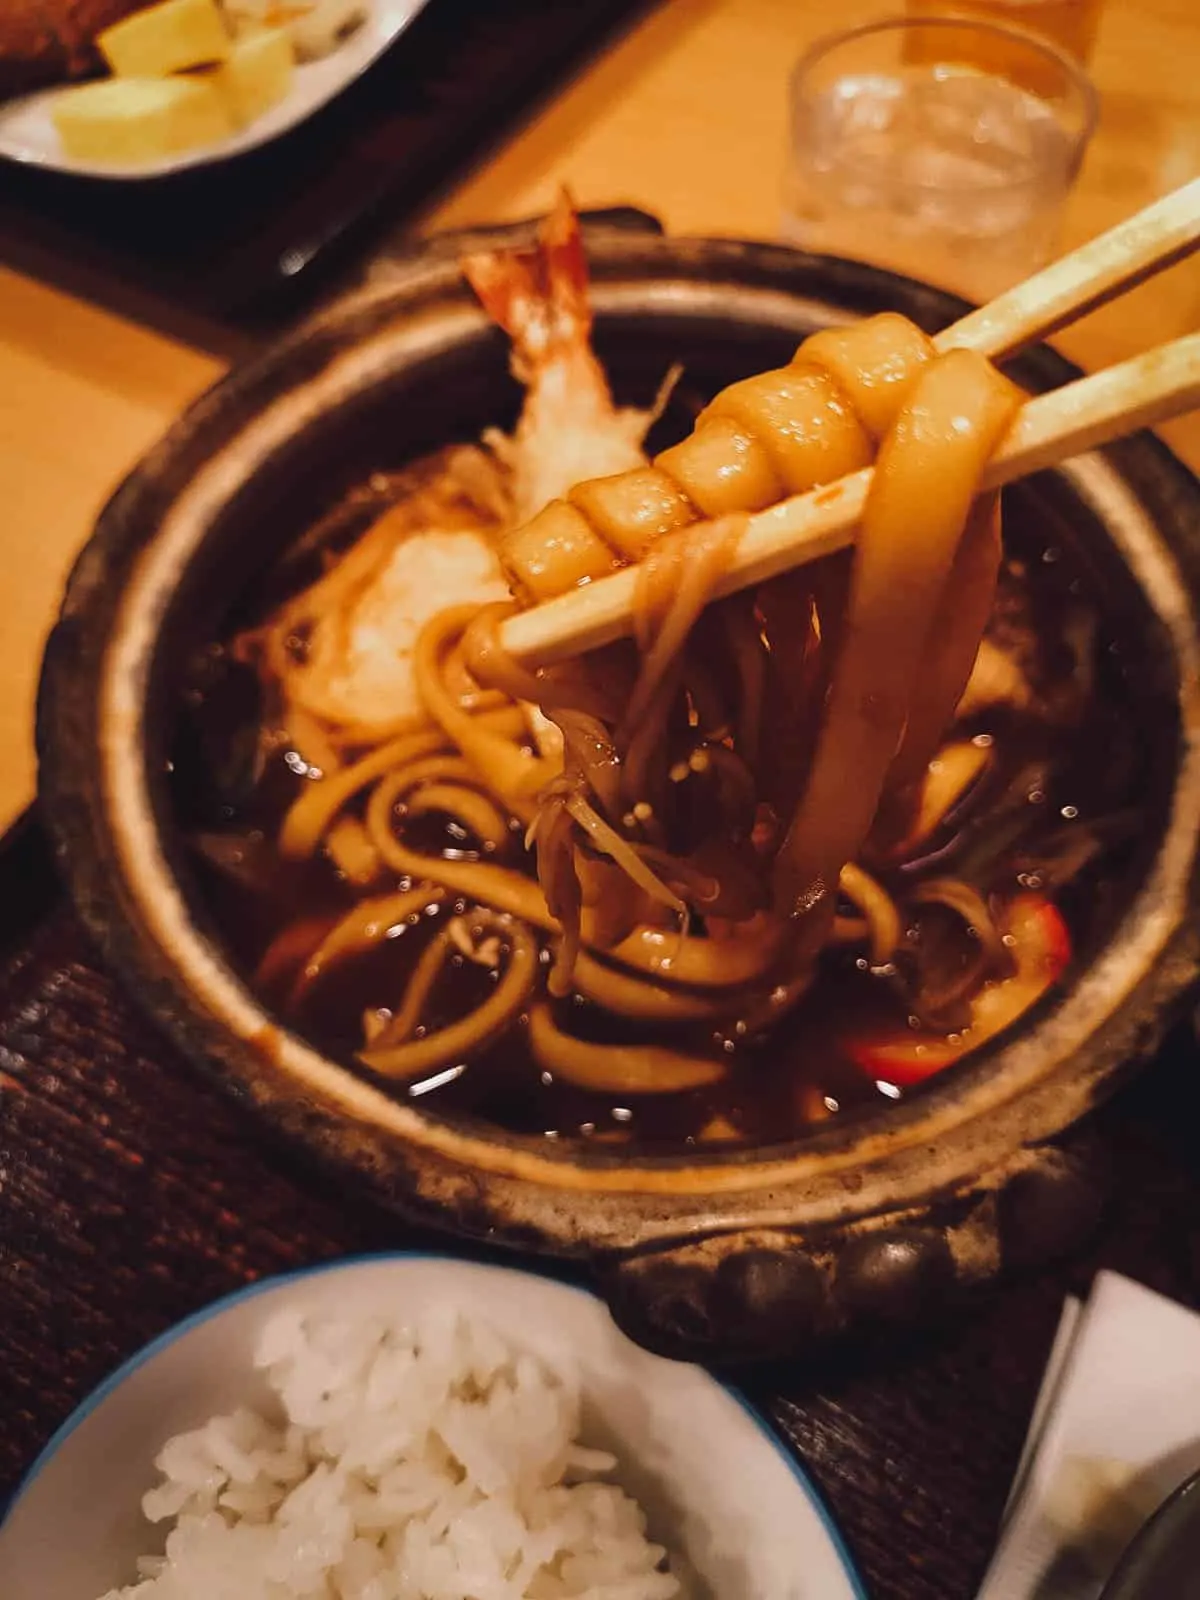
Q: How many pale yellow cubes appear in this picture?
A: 3